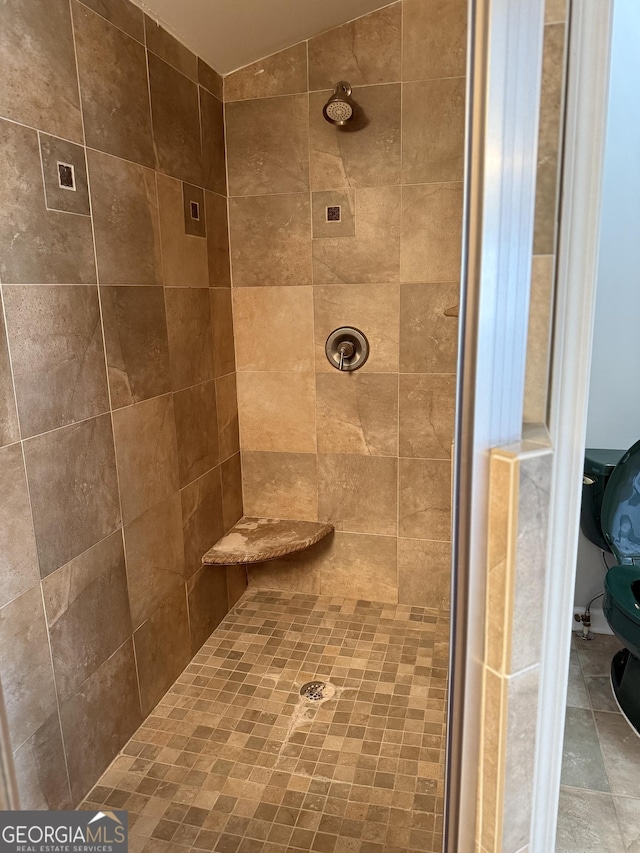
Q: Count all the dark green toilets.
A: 1